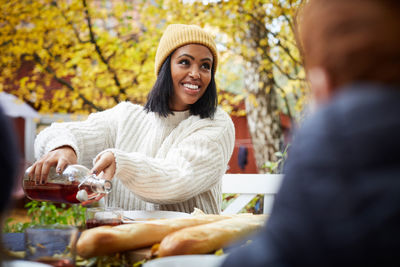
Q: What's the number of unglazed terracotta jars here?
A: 0